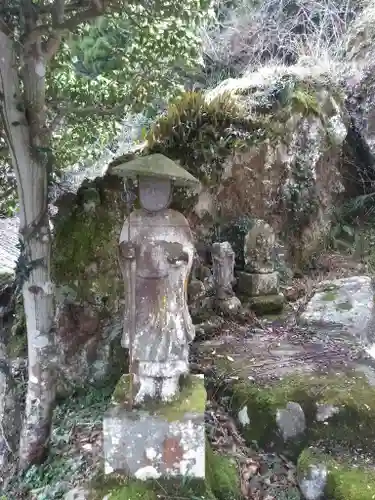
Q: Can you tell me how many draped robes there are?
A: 1